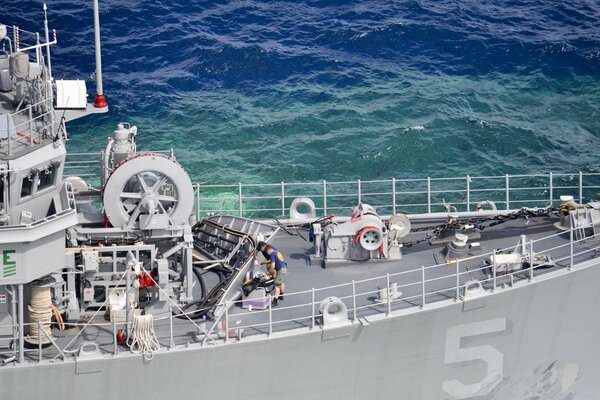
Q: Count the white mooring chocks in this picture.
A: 5